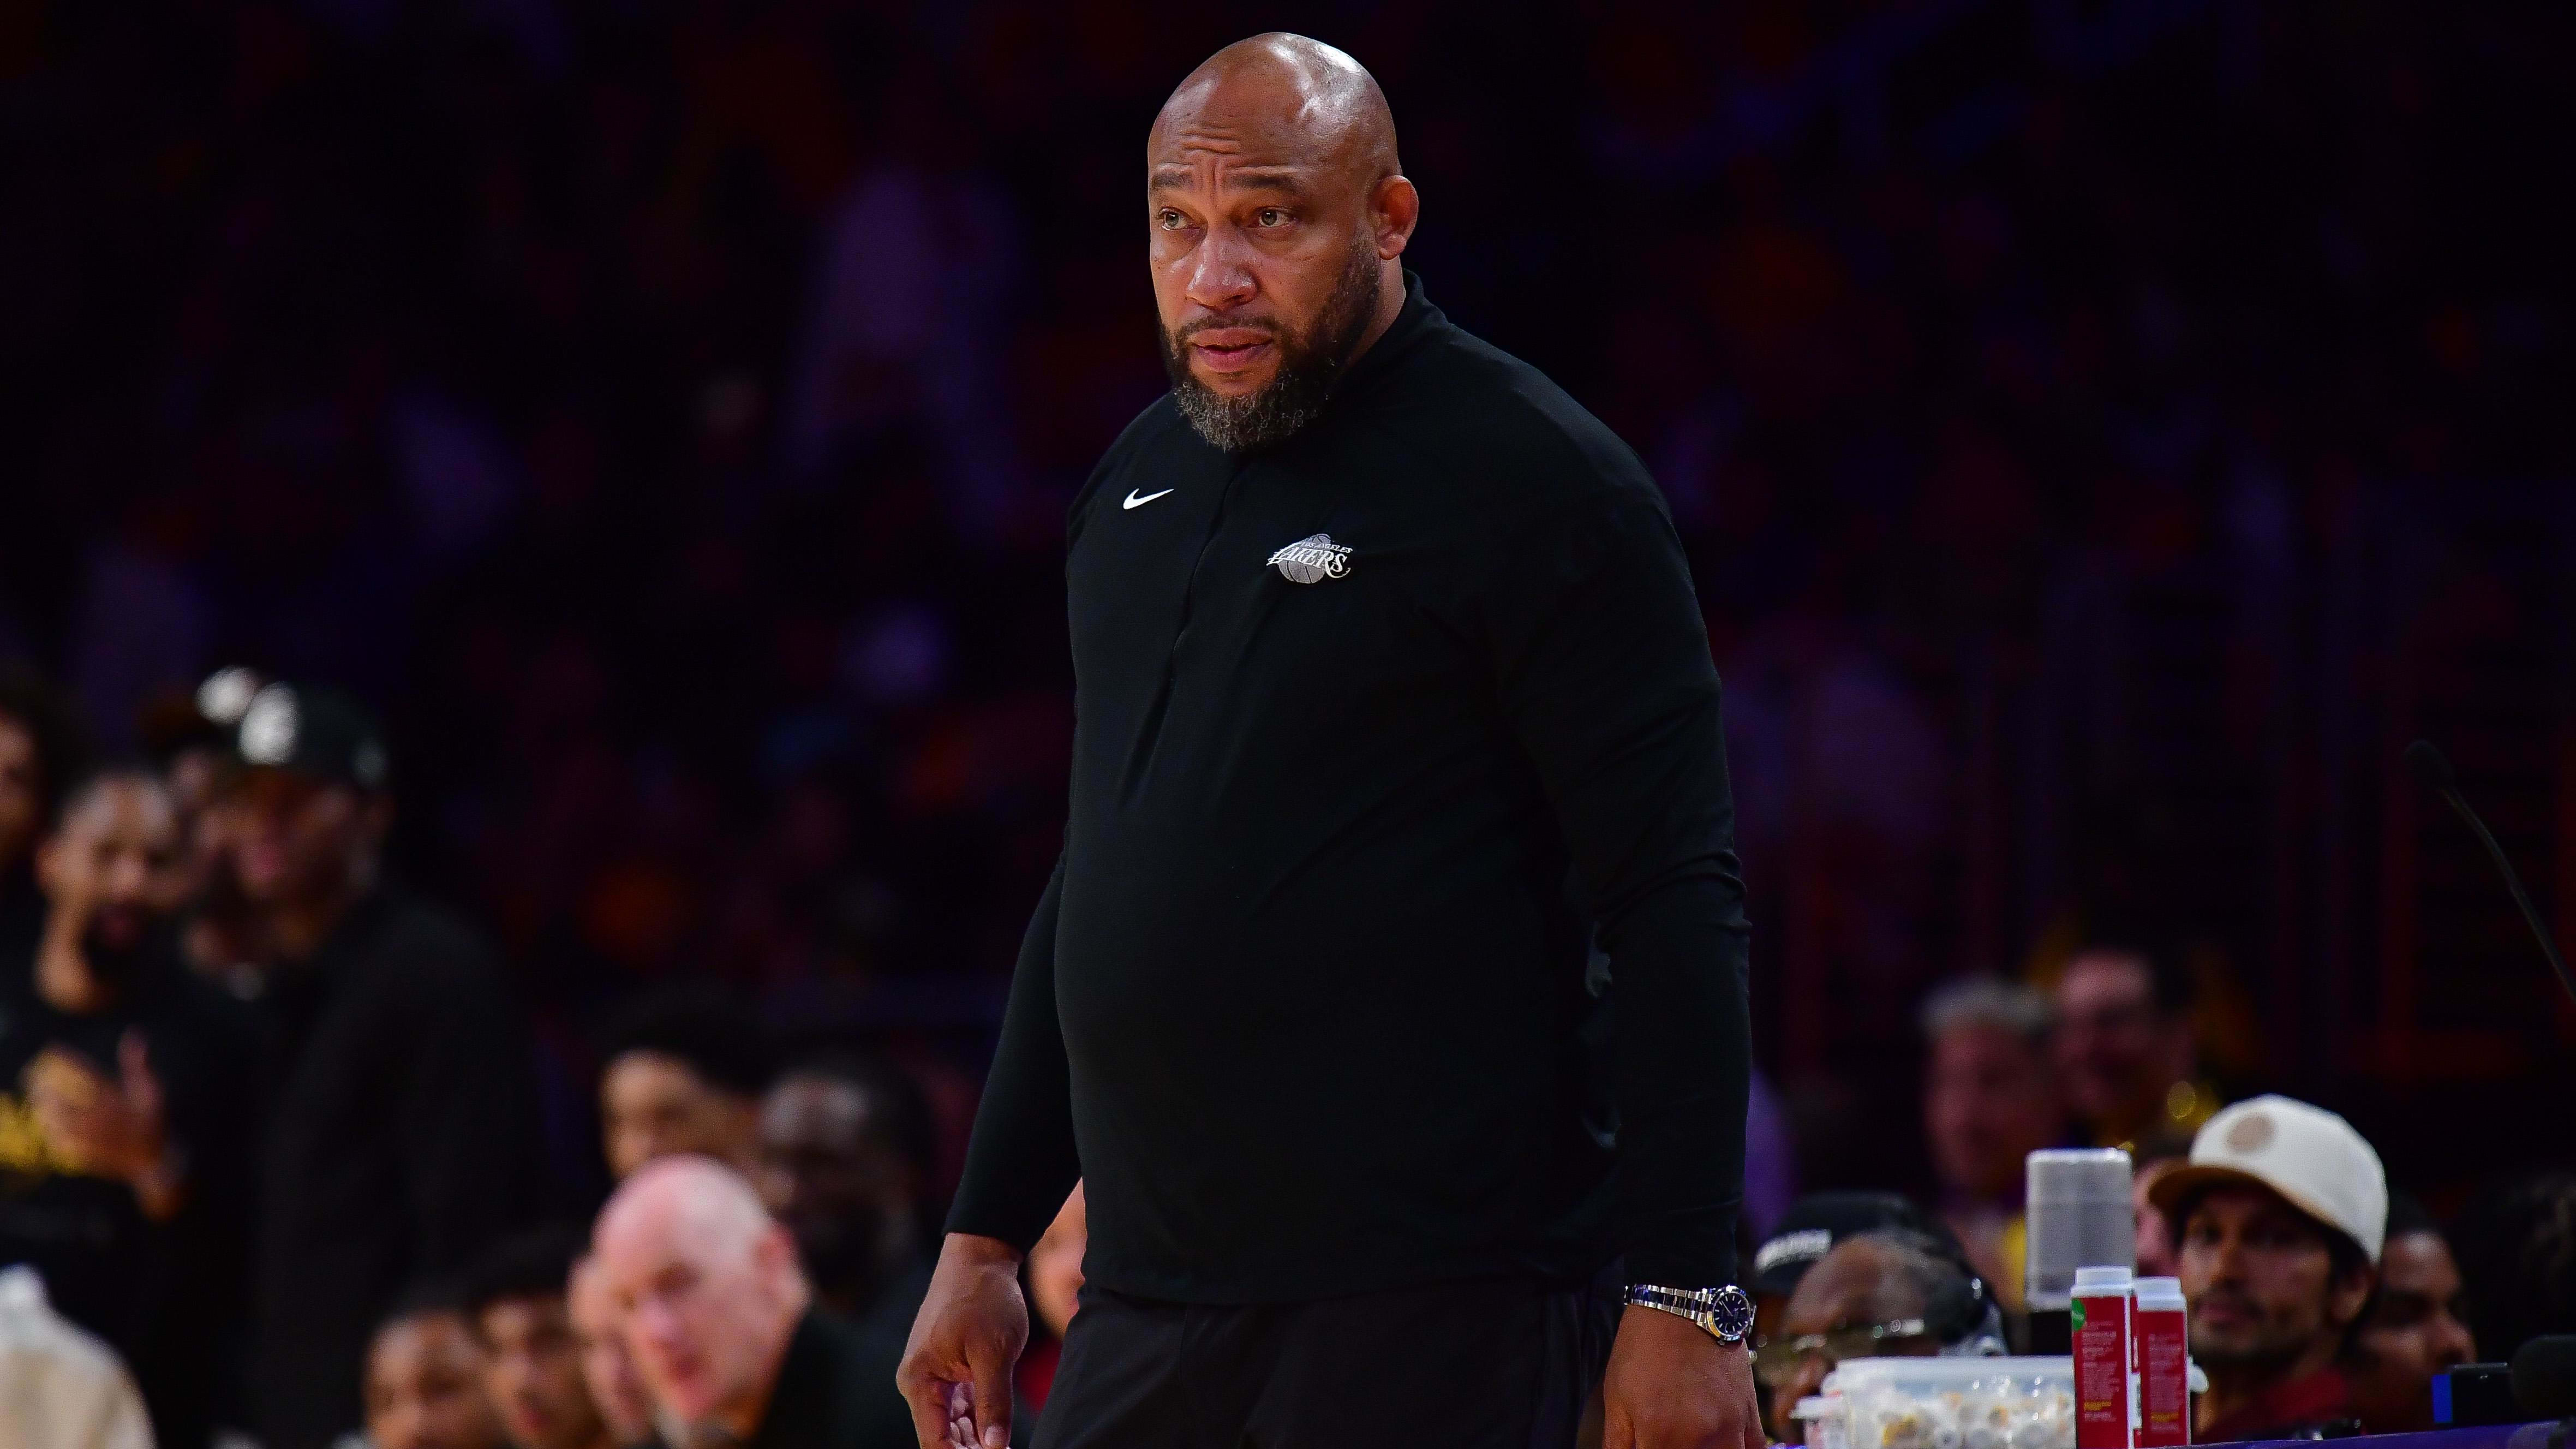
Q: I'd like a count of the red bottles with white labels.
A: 2